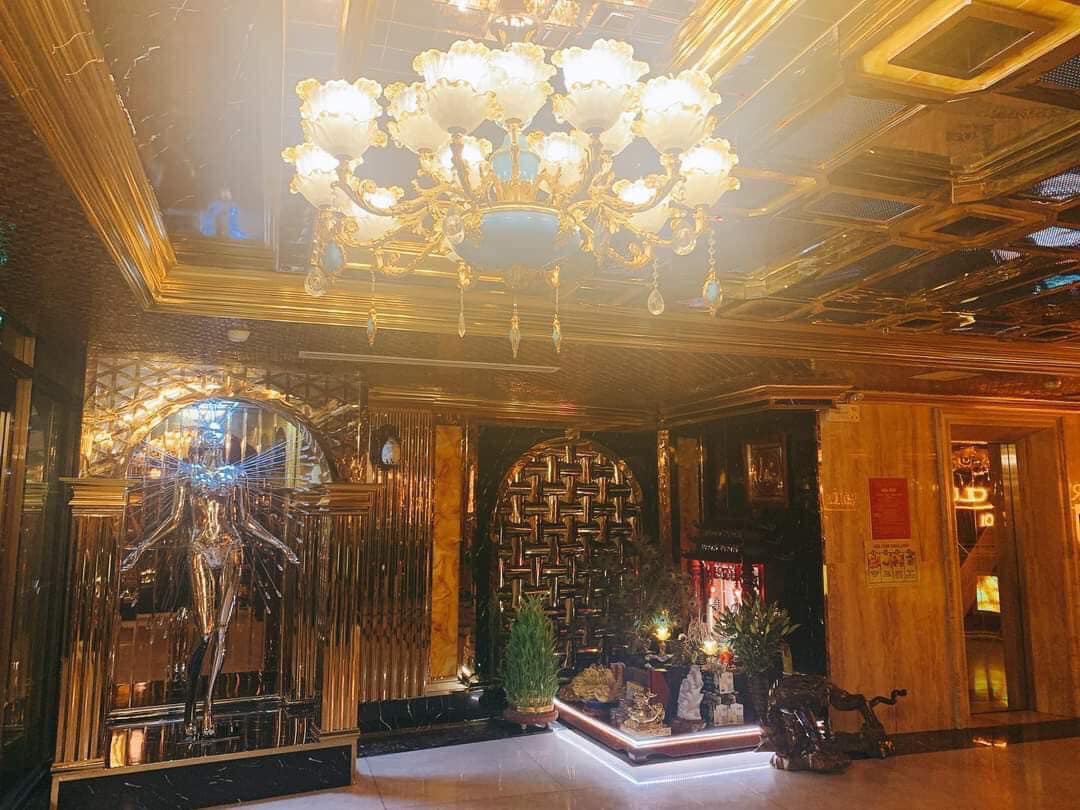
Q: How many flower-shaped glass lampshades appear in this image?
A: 13